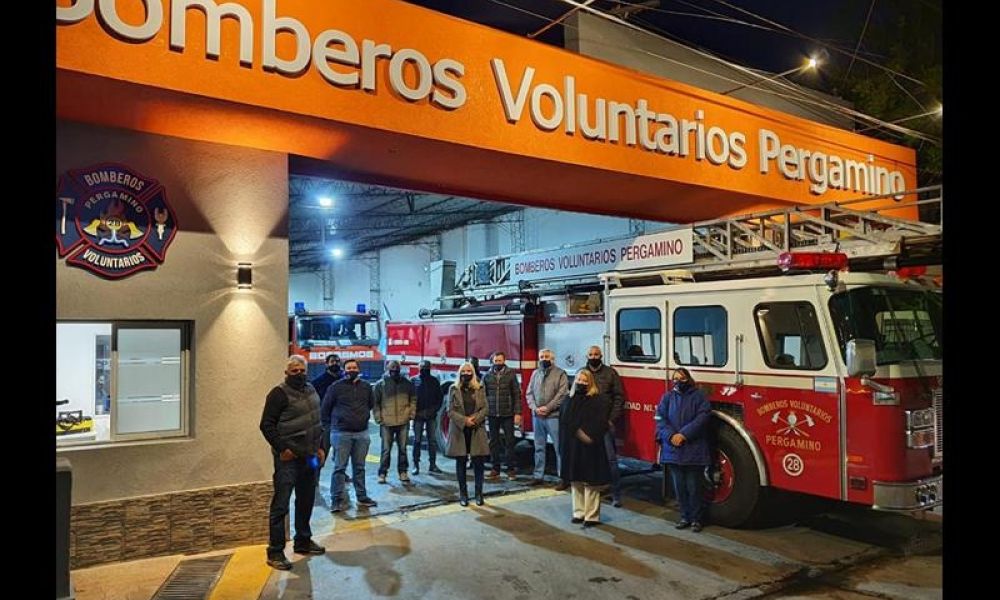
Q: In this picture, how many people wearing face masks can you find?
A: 11